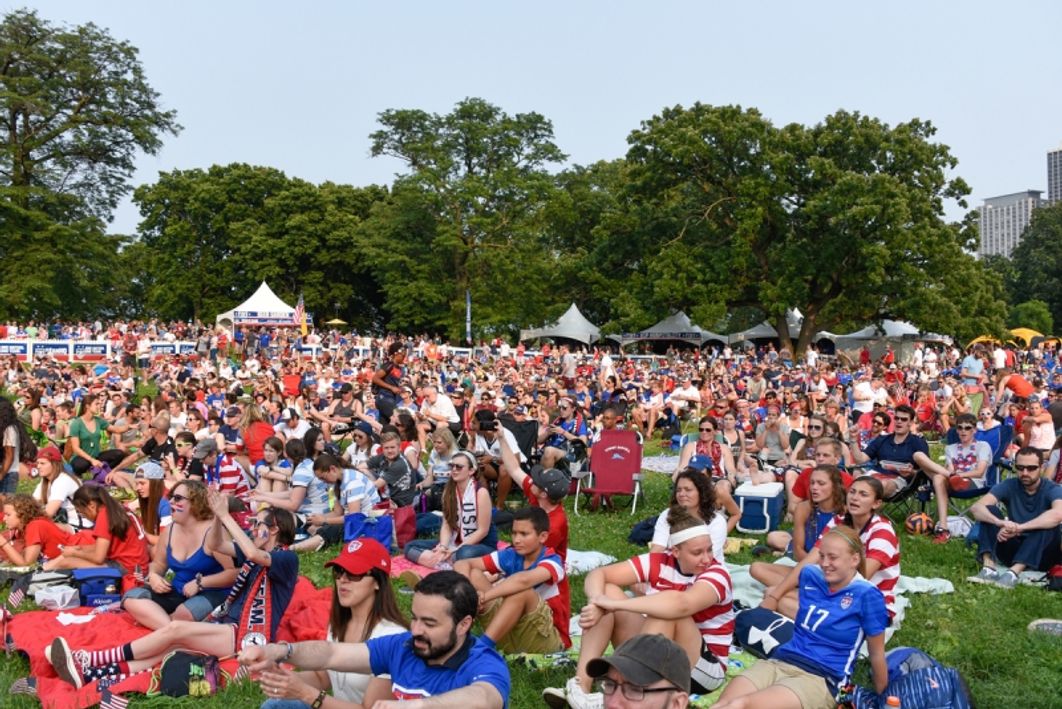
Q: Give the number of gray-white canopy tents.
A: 5